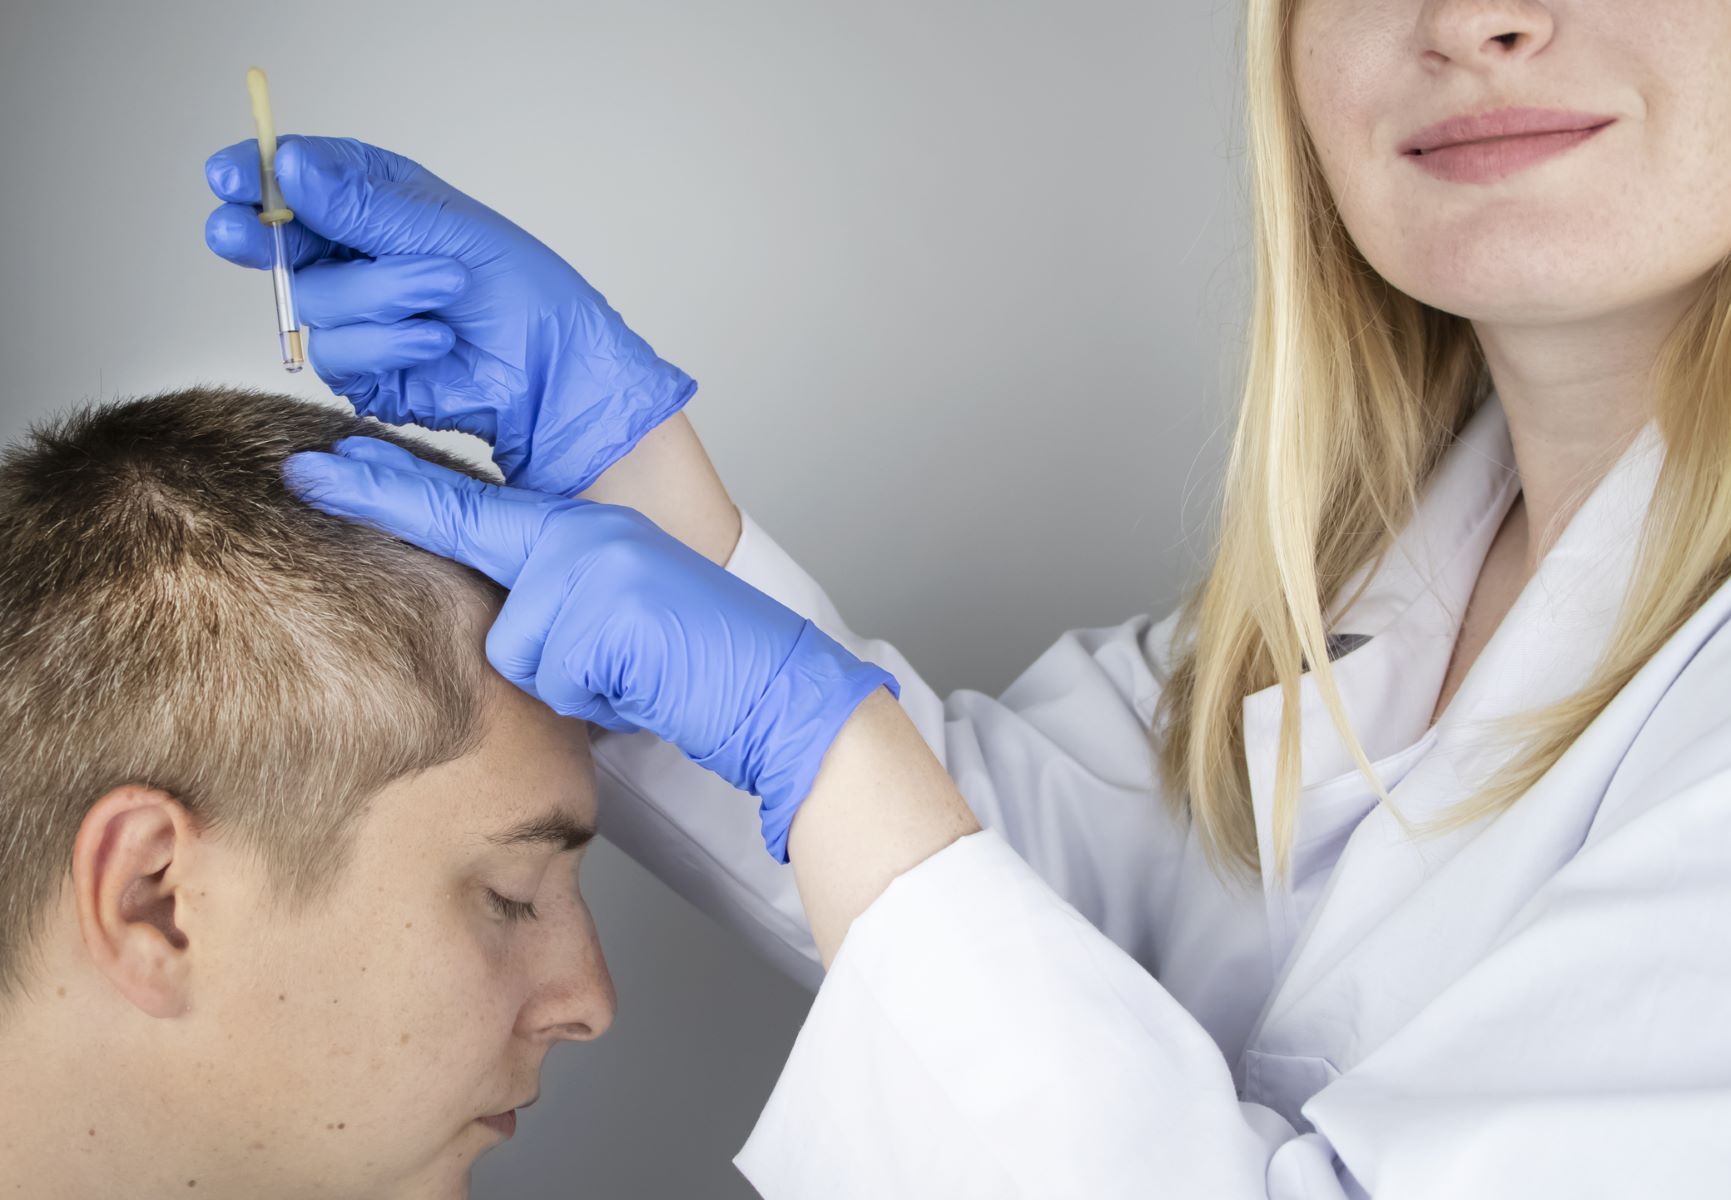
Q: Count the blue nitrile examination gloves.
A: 2